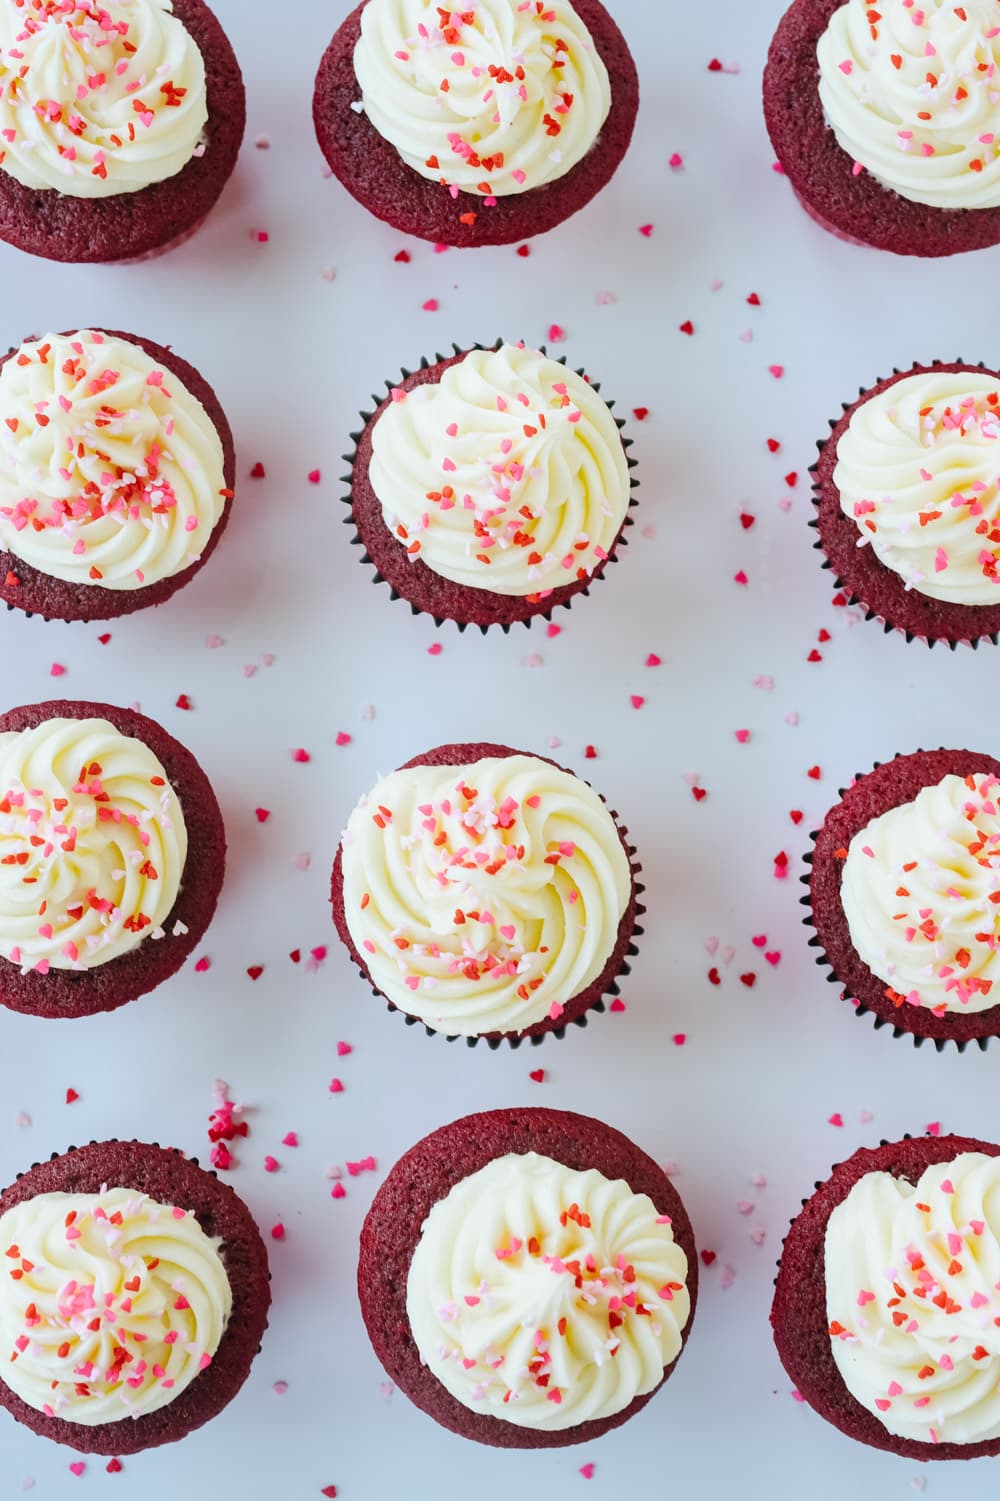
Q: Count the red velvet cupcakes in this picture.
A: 12